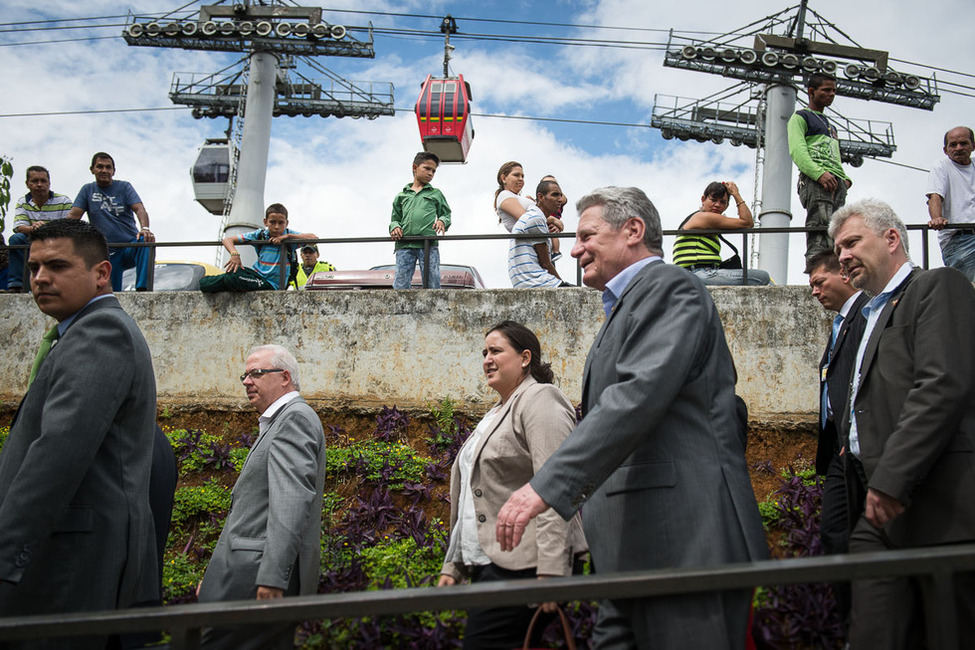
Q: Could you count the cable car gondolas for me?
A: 2